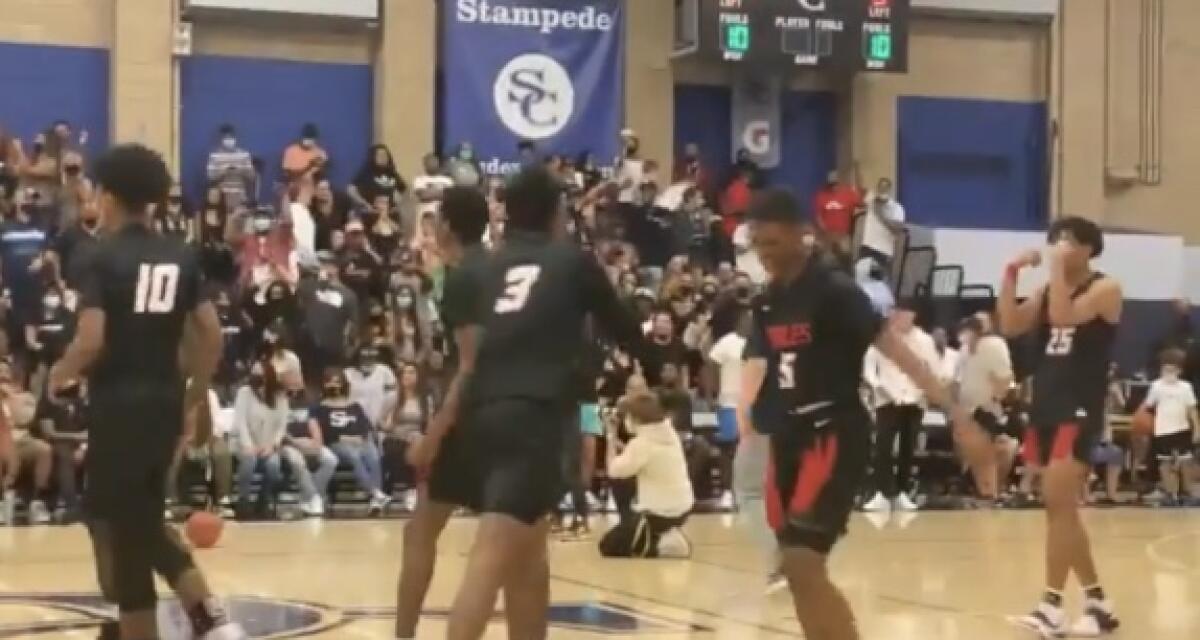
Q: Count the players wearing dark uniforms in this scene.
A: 5